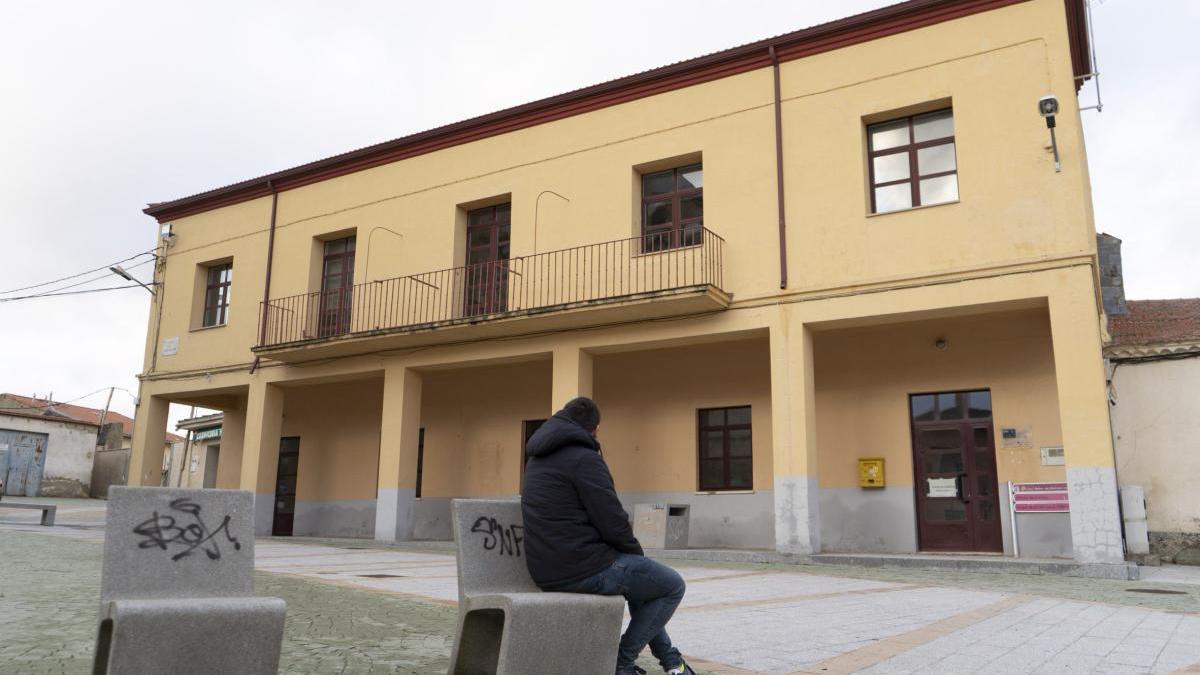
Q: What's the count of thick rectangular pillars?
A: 6